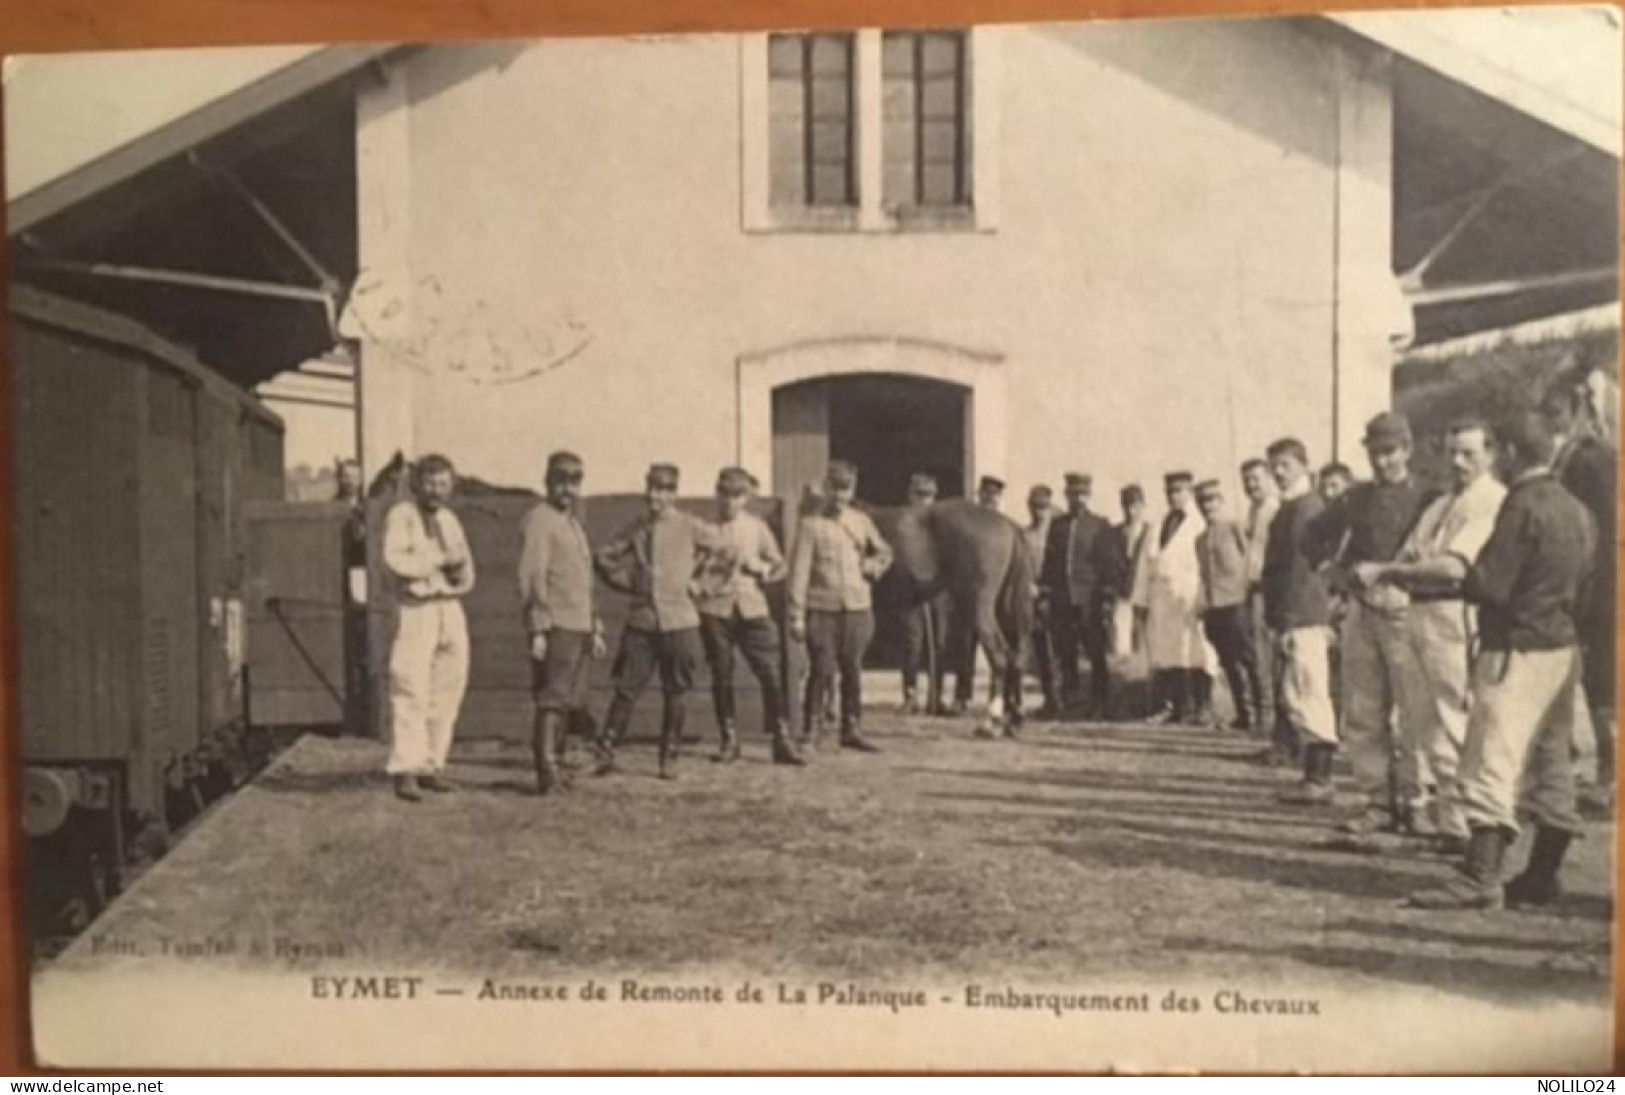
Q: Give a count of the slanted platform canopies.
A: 2